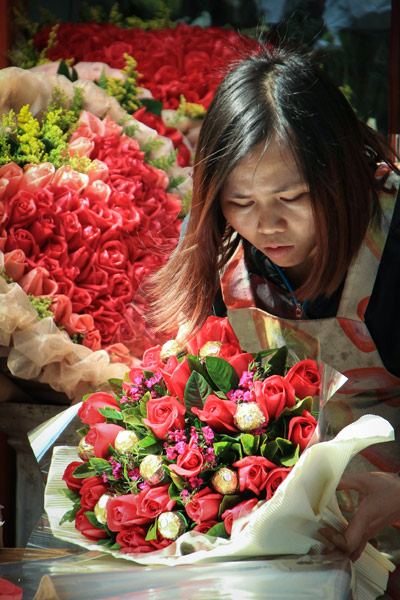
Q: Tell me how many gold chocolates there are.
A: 9